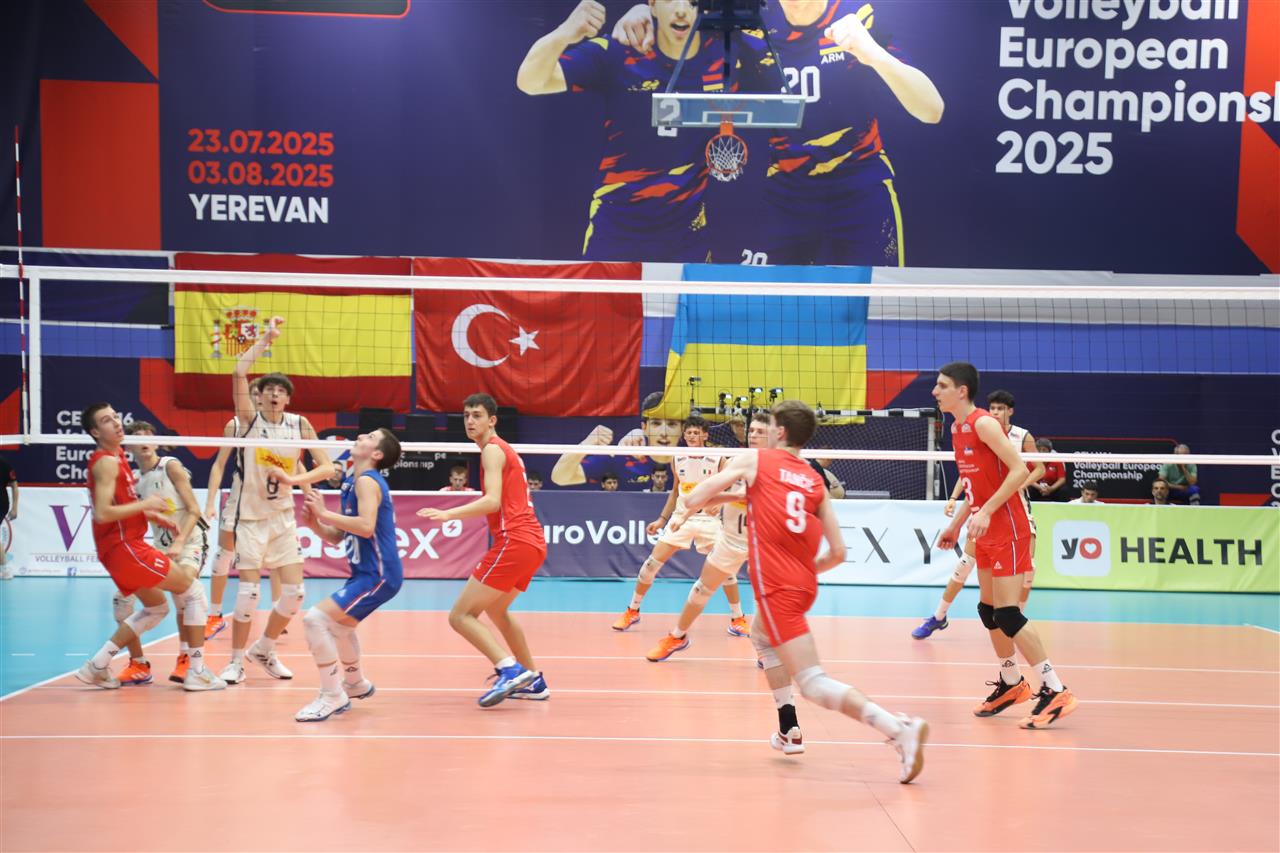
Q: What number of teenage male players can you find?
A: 11